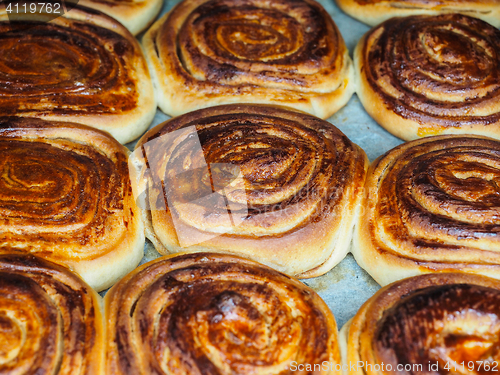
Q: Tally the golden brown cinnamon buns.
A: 11